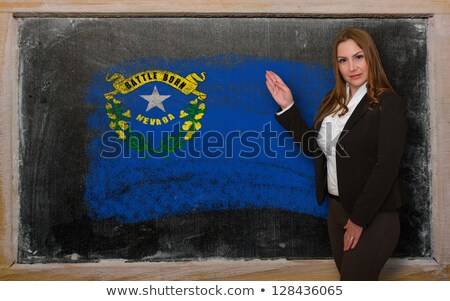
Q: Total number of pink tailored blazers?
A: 0